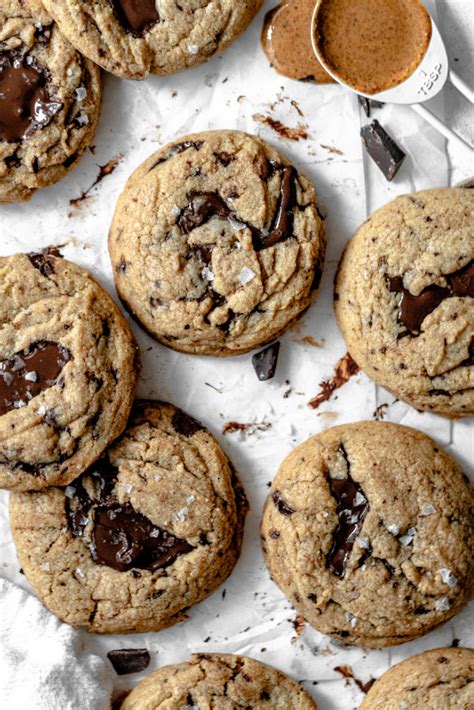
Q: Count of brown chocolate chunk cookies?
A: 9